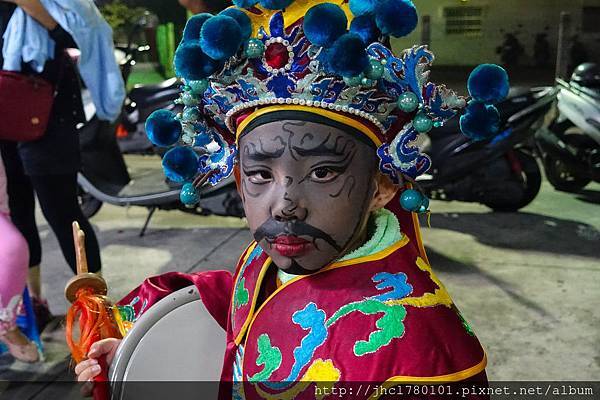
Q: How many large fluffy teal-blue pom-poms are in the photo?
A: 15